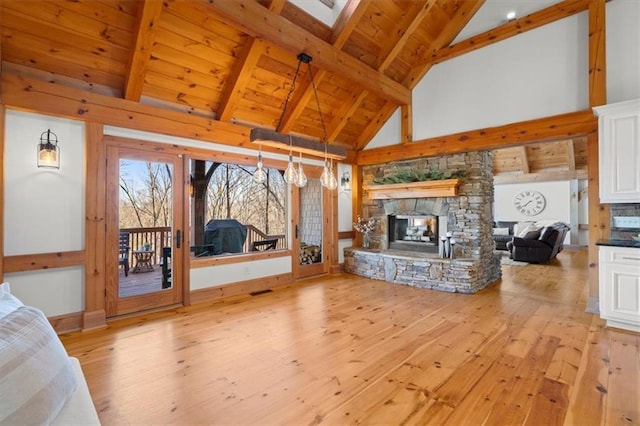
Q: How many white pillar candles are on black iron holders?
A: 3